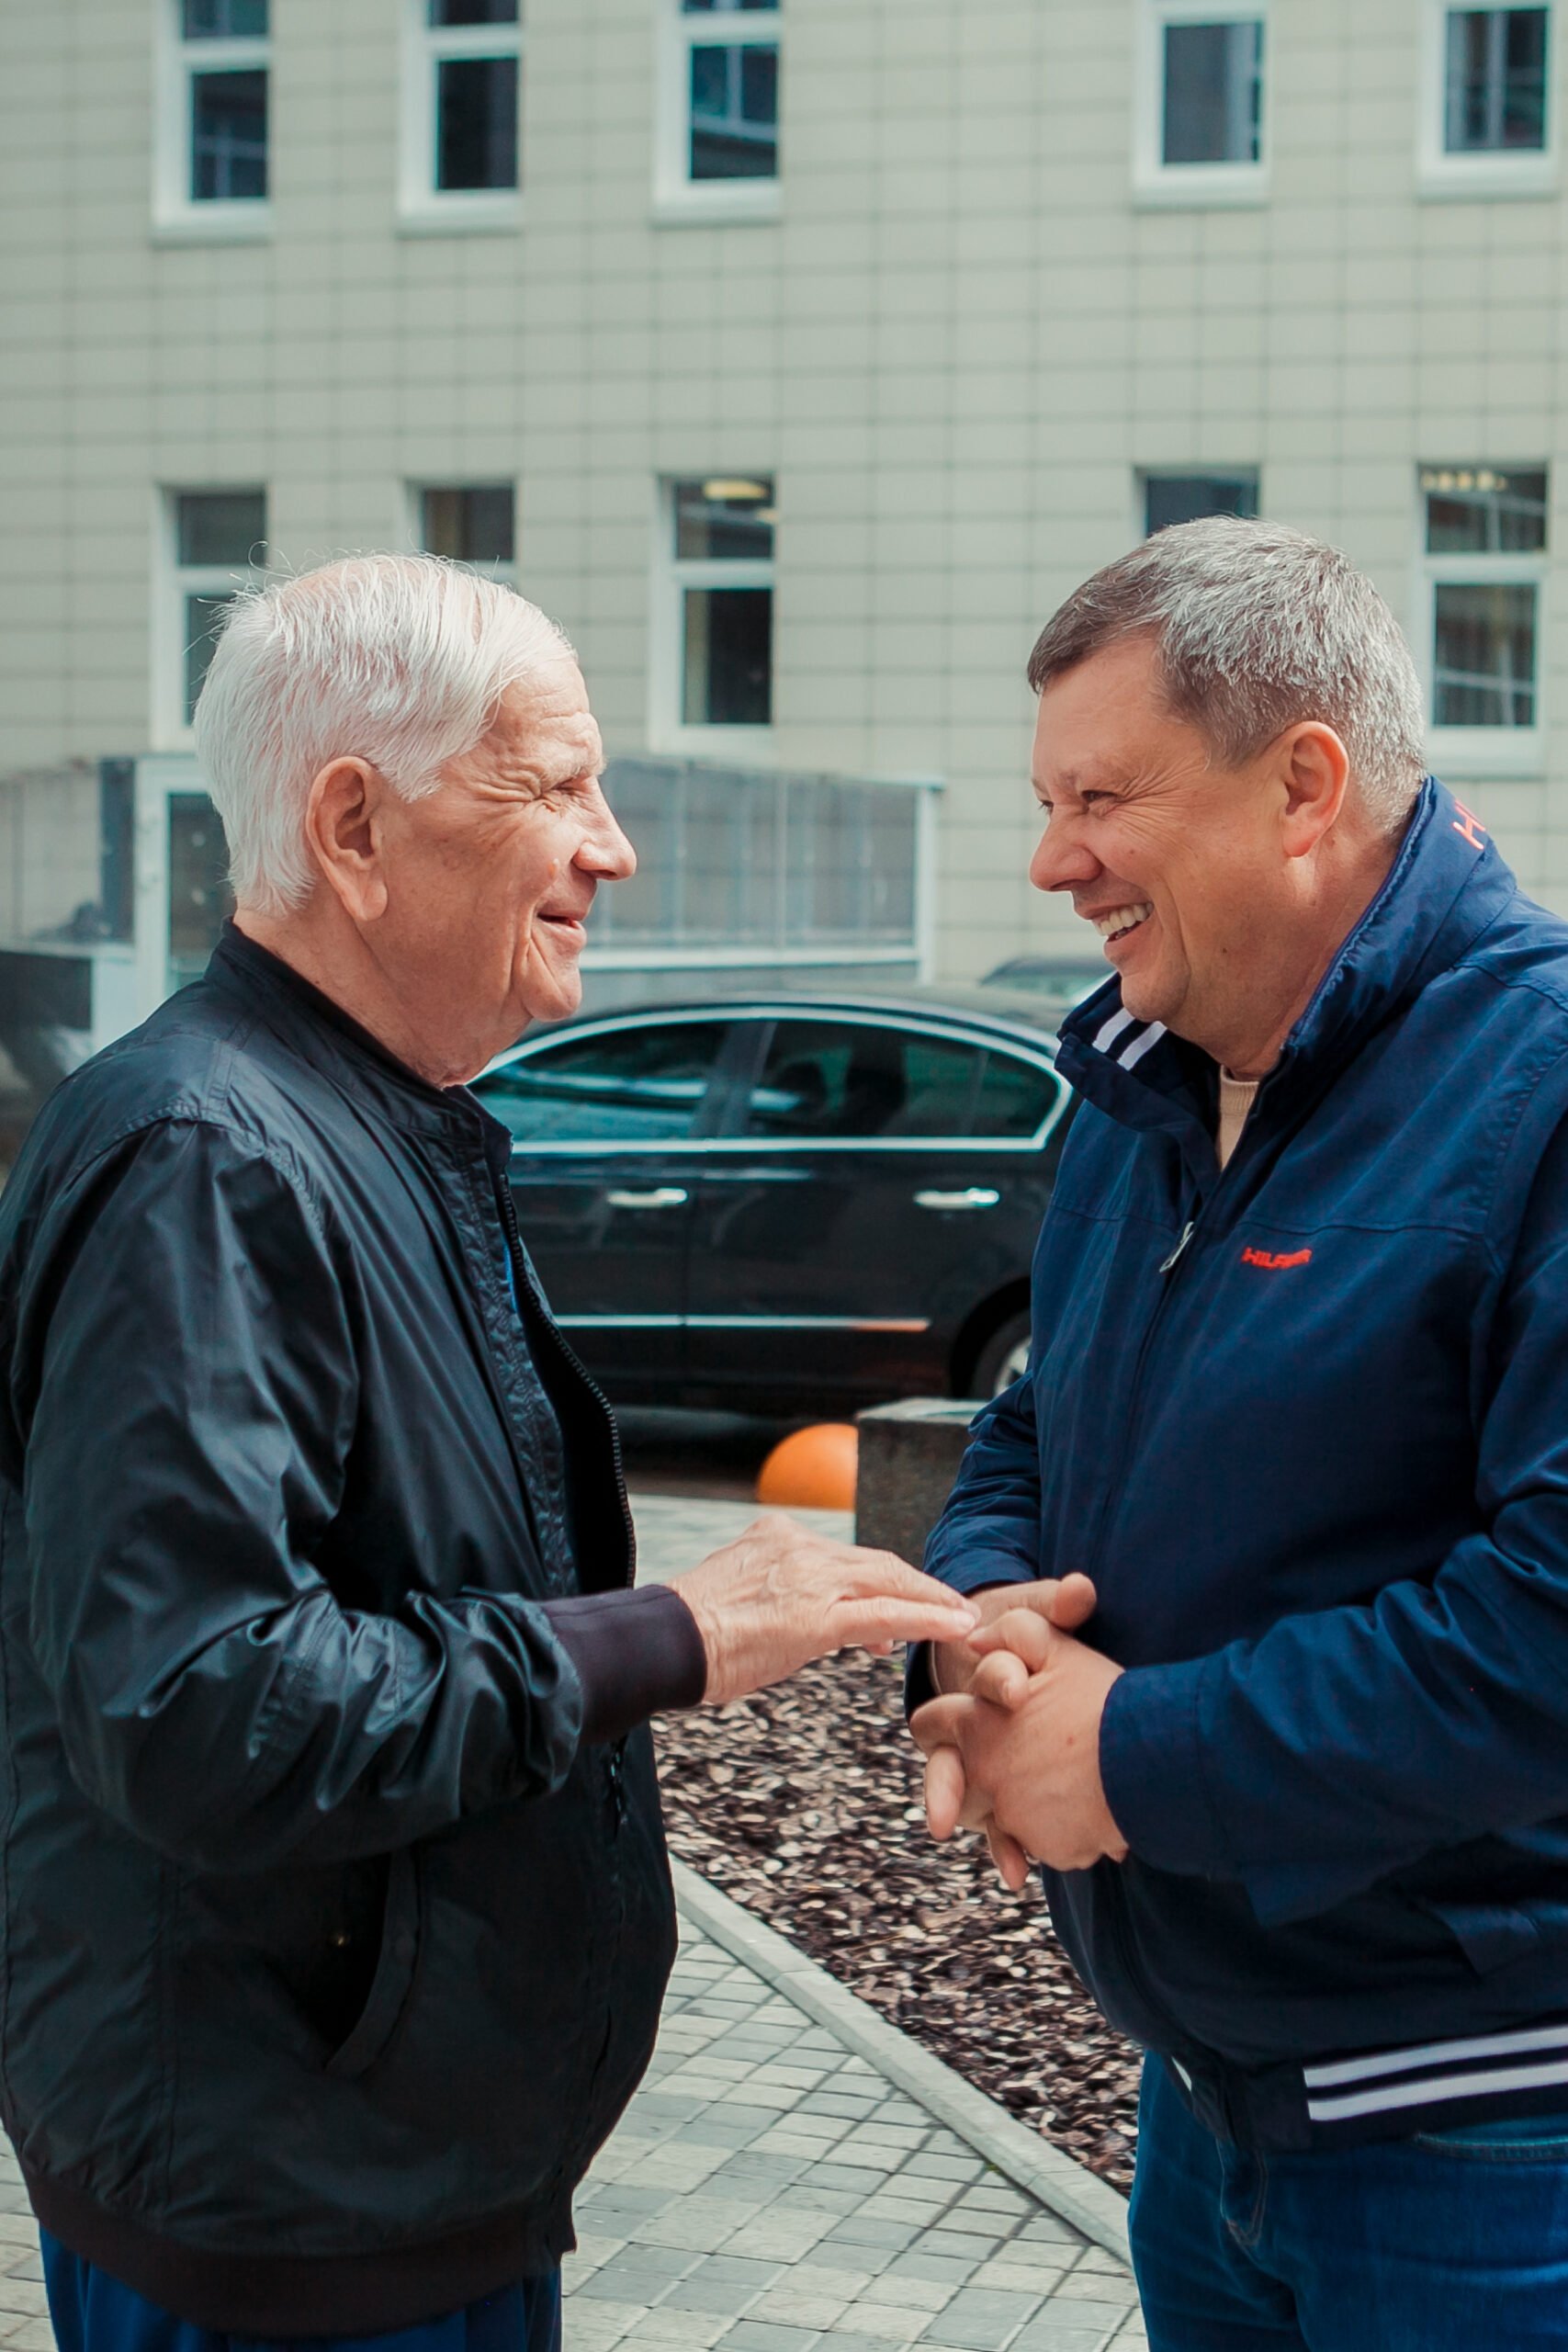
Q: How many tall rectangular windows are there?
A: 10